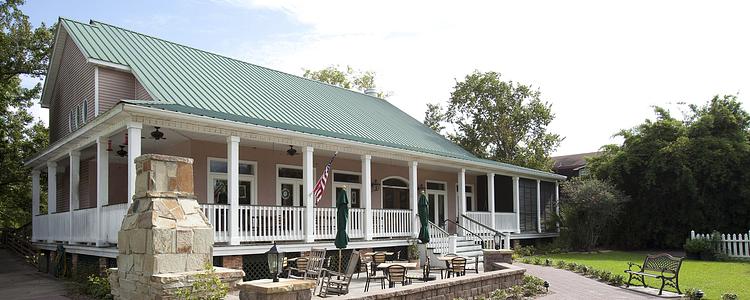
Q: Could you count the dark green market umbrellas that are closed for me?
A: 2